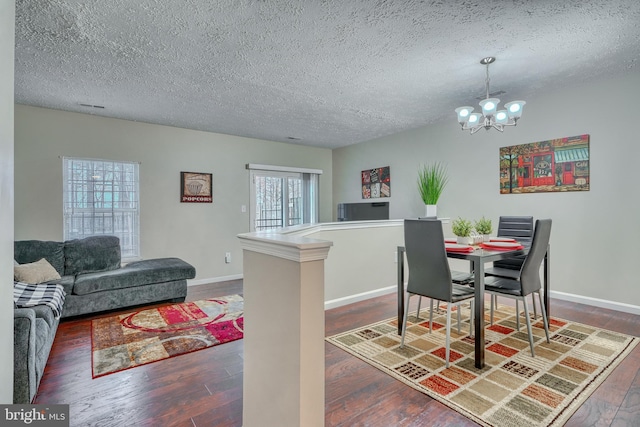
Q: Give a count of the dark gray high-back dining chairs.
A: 4